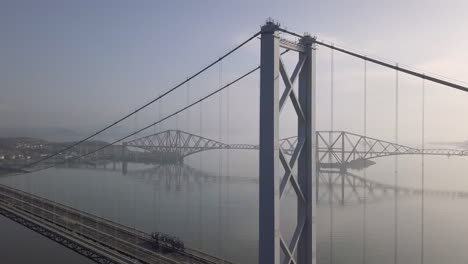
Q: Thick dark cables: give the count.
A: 3